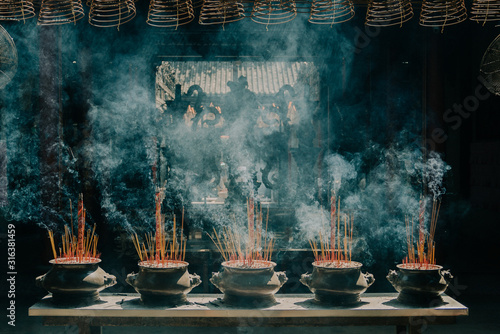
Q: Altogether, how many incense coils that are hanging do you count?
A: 10